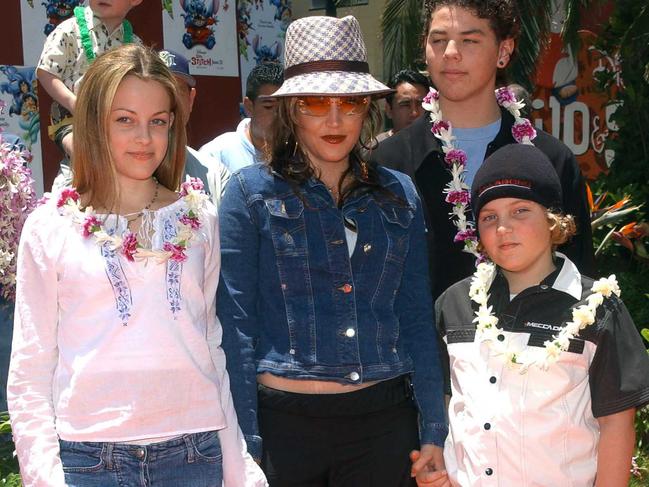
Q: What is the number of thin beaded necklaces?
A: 1